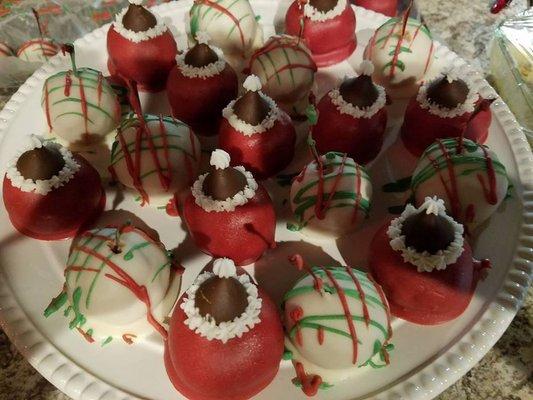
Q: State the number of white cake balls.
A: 9